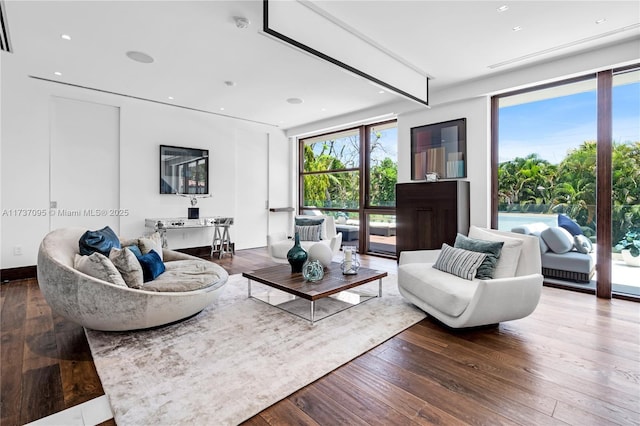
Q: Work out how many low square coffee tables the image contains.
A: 1